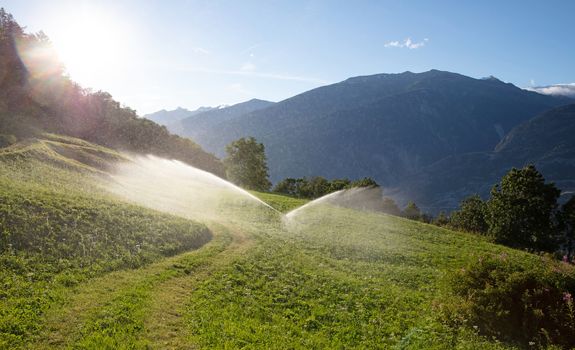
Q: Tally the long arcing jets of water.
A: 2